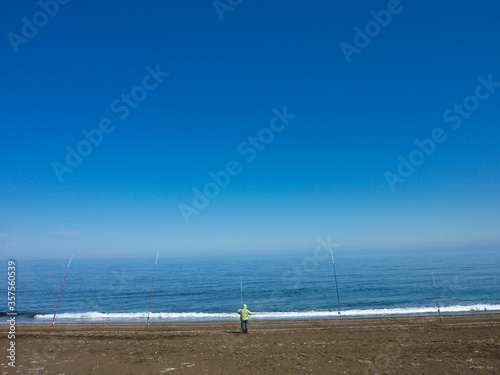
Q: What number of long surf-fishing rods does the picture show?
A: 5